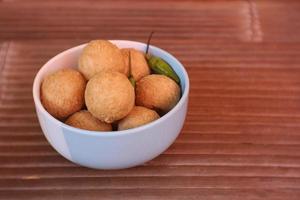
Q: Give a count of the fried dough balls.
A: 7